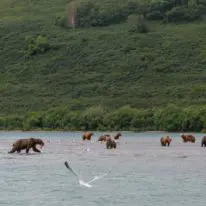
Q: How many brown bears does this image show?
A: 8